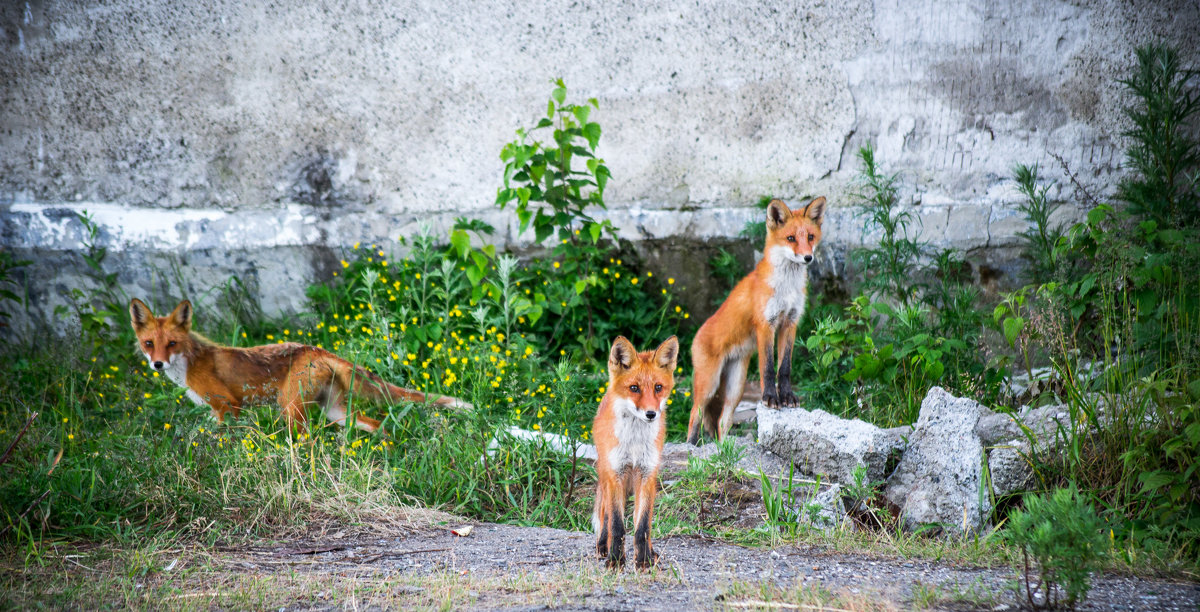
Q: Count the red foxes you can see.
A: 3